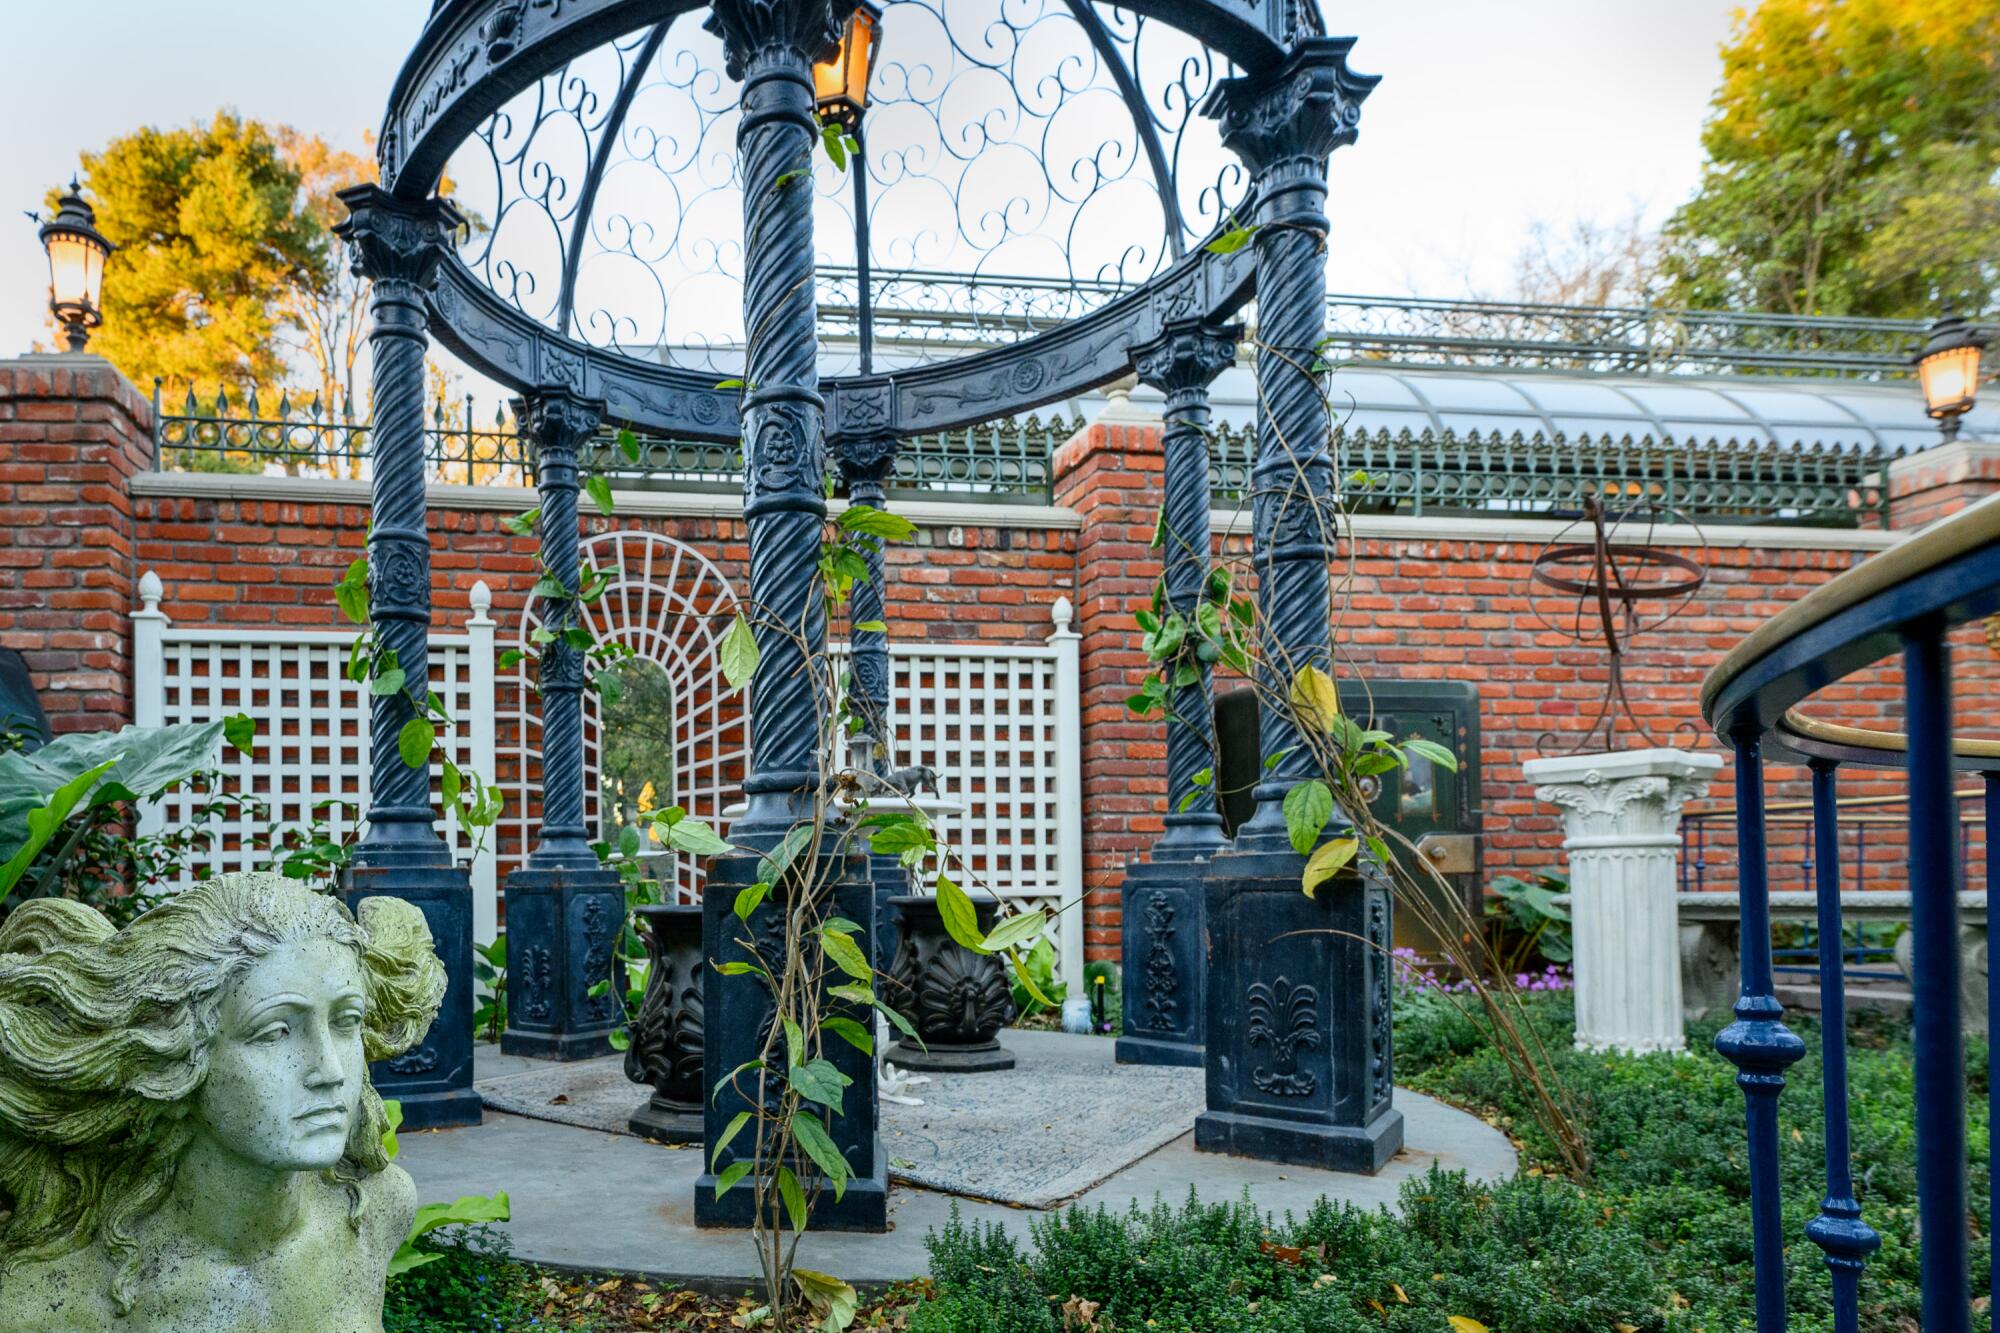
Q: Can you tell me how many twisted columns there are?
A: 6